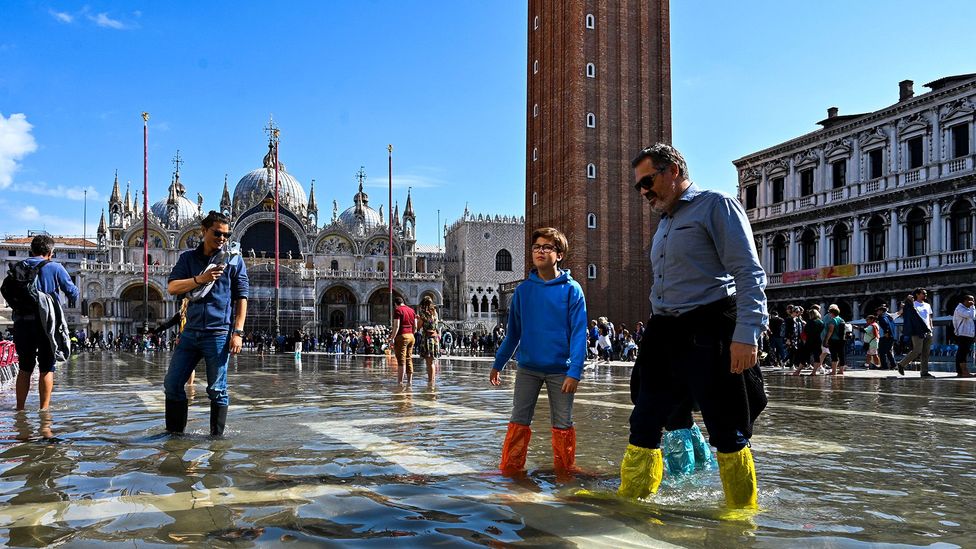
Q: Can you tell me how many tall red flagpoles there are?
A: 3